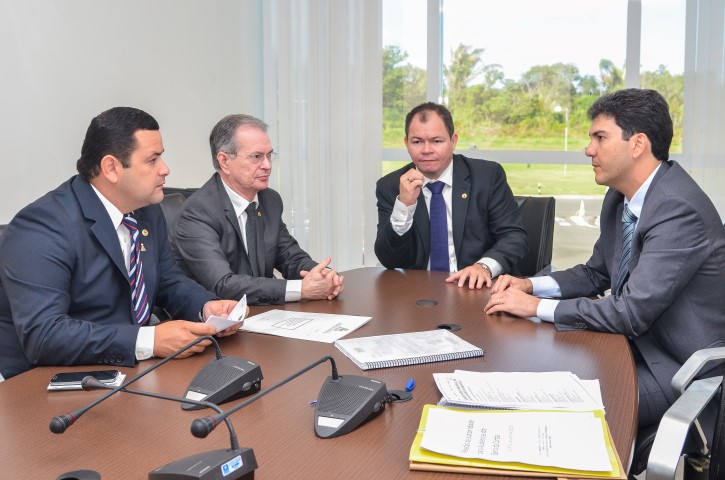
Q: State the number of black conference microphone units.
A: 3